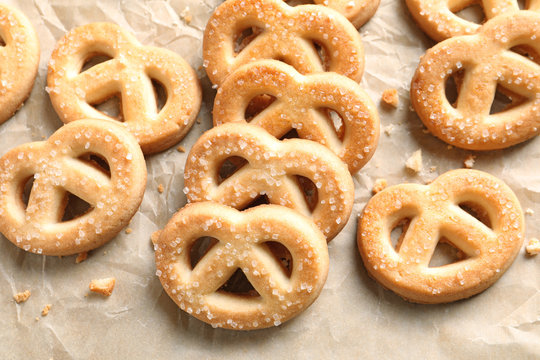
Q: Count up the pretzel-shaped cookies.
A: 11